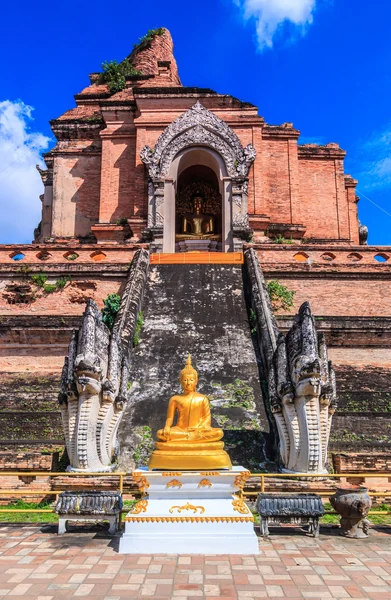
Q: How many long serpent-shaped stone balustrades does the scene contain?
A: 2